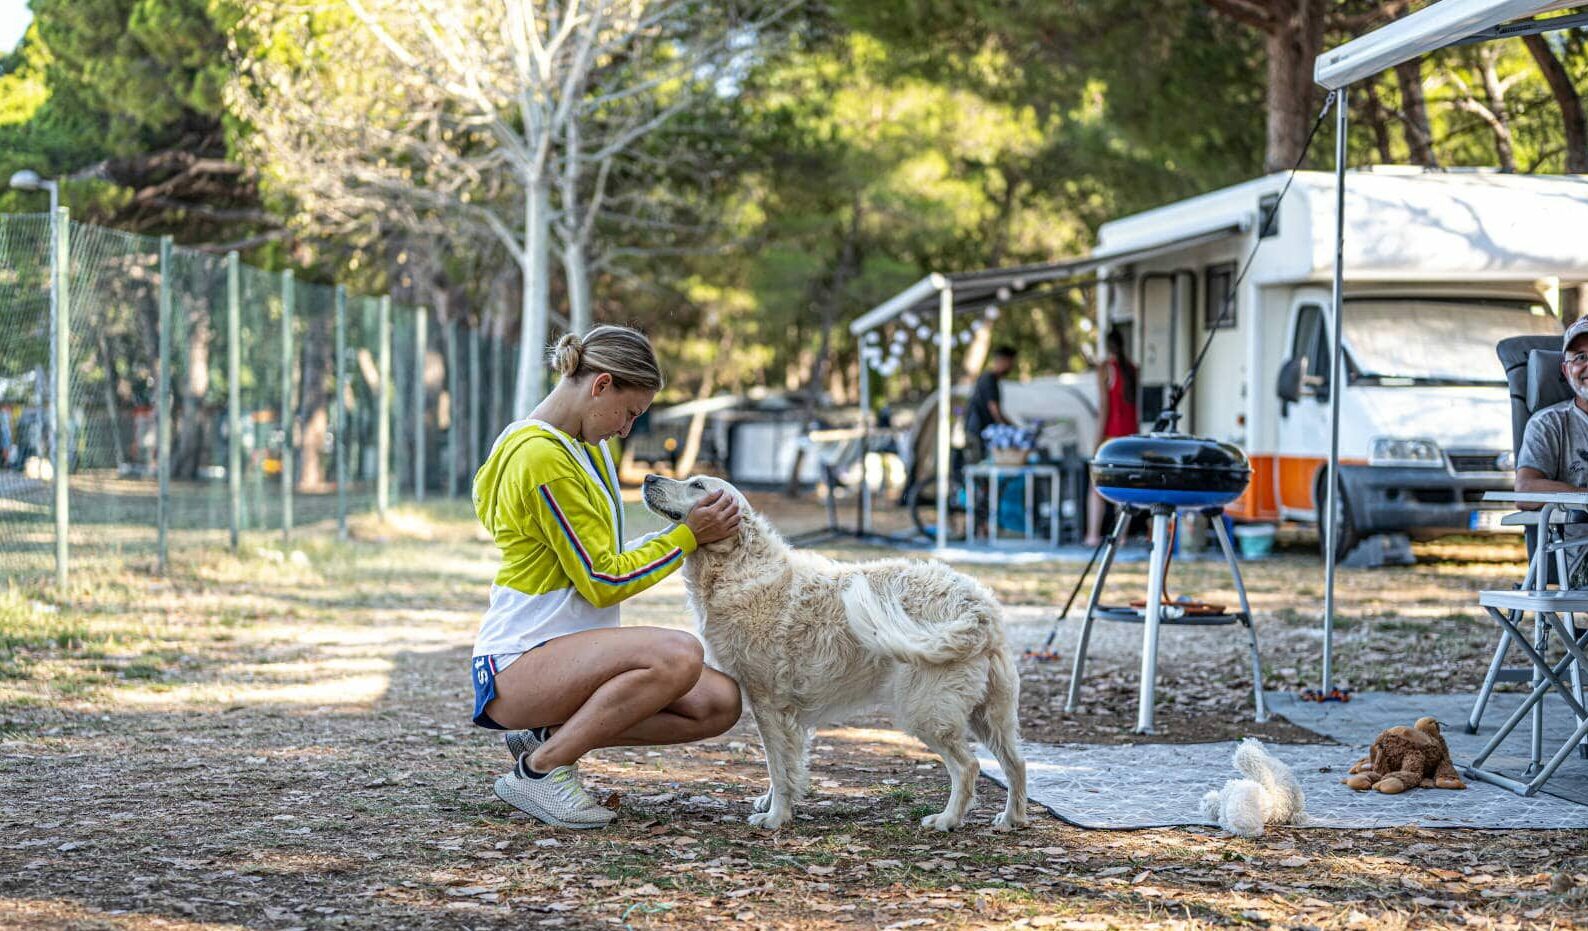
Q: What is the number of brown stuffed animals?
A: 1